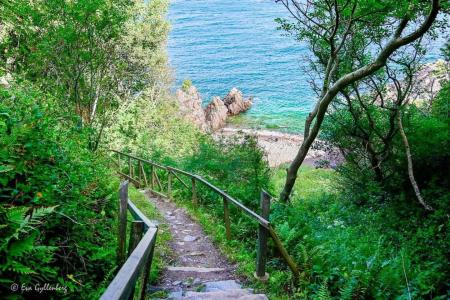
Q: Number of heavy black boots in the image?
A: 0